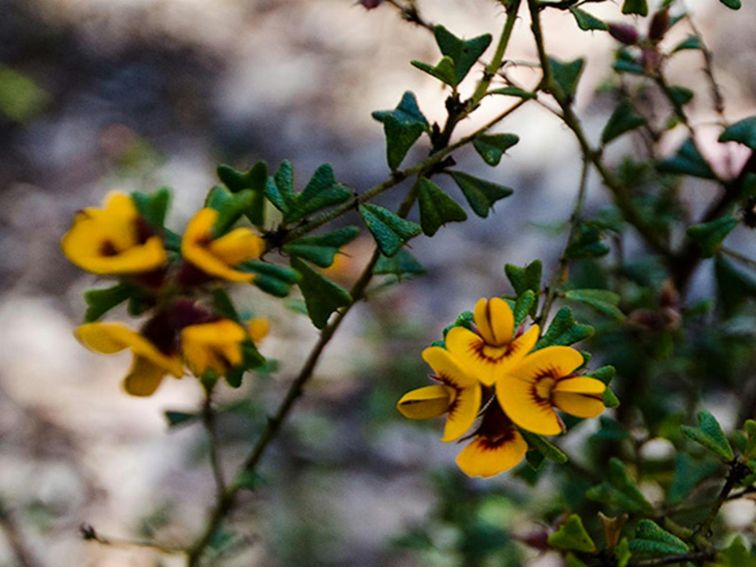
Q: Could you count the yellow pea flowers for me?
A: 8